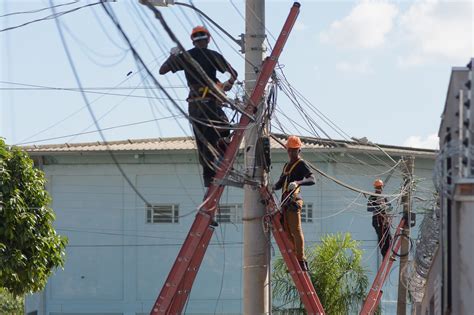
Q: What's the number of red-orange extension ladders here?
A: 3